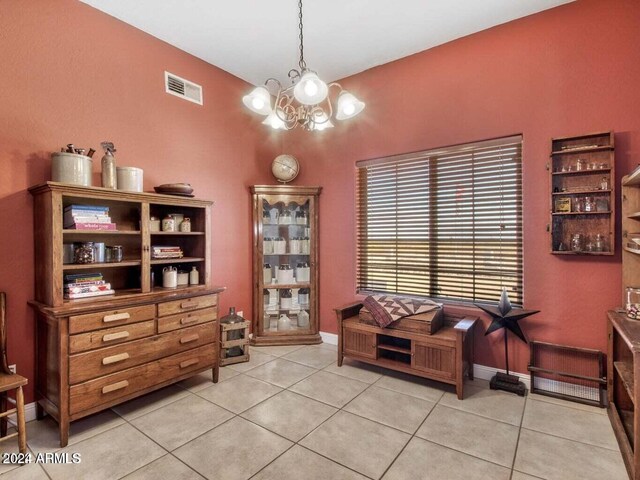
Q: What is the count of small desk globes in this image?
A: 1